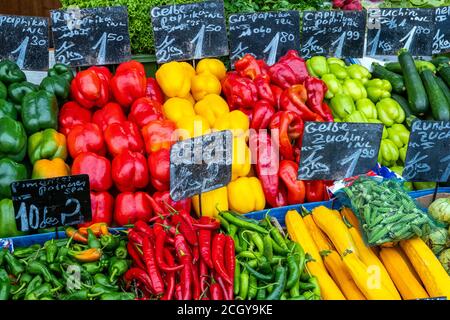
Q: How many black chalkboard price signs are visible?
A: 11